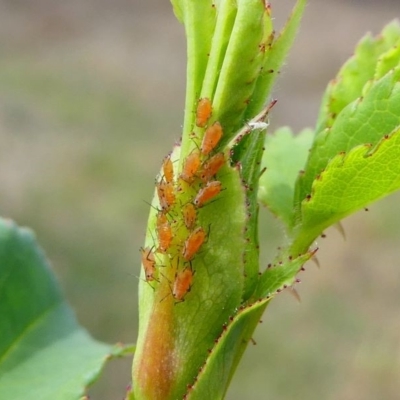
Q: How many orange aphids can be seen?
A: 12